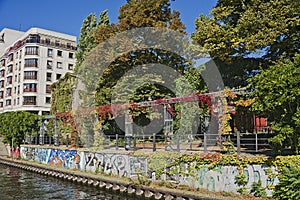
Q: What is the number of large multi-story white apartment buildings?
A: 1